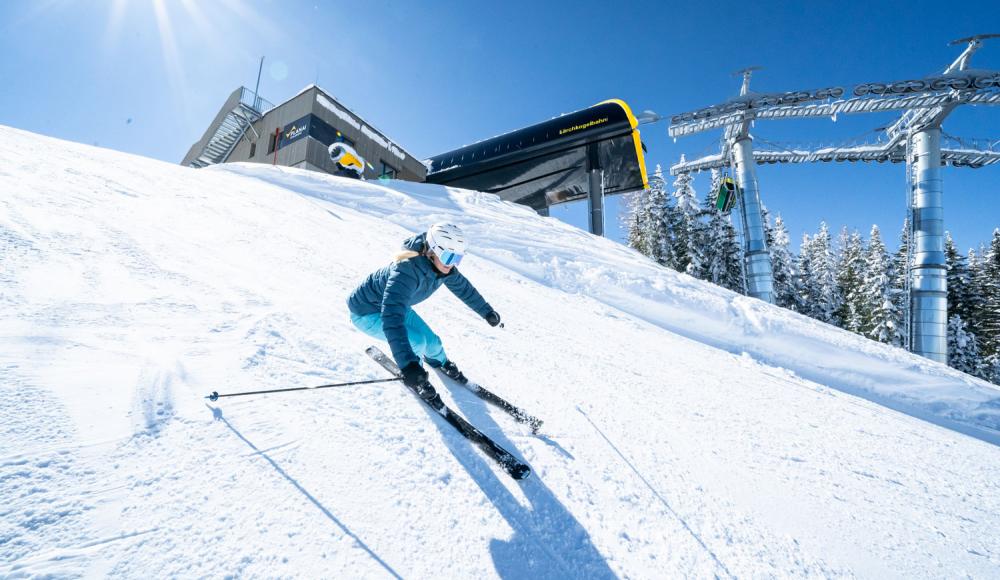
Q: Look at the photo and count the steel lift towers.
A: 2